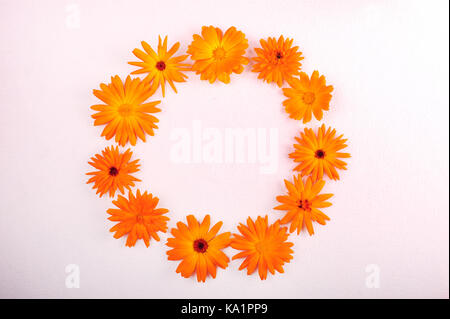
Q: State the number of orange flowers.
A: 11